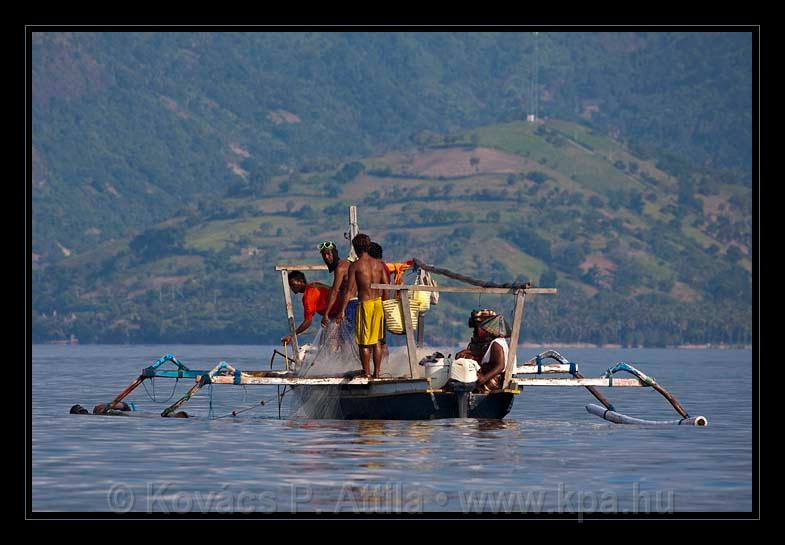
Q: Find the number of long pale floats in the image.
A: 1